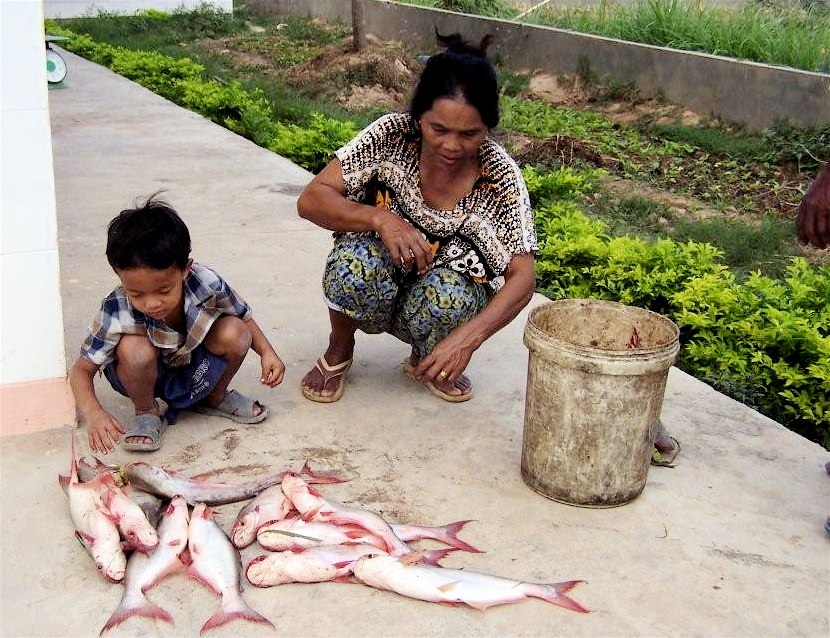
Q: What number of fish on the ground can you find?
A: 11